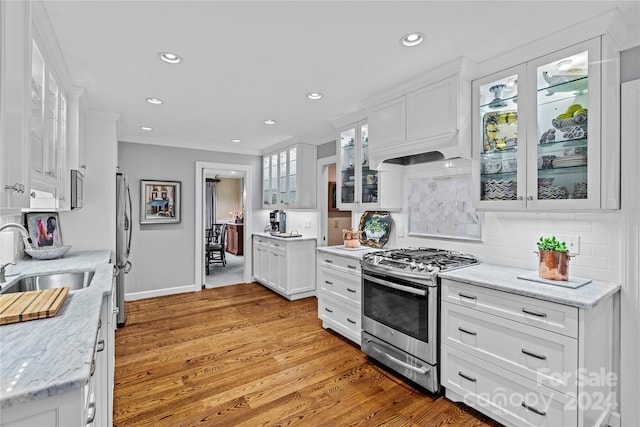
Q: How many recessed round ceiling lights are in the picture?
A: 7